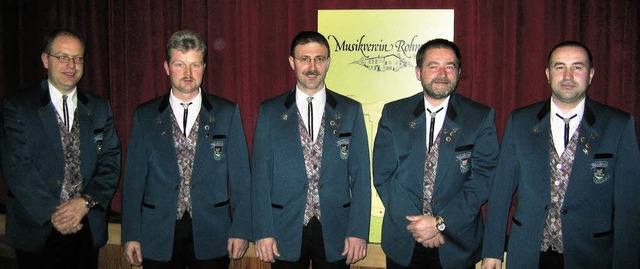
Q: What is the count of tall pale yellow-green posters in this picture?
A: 1